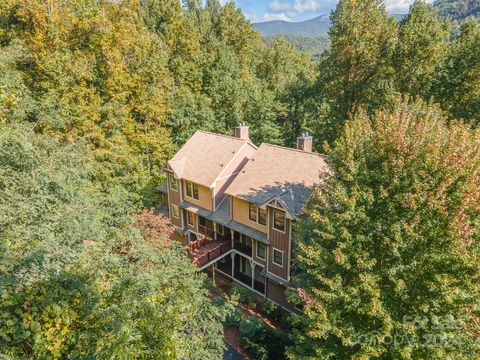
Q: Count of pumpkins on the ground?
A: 0